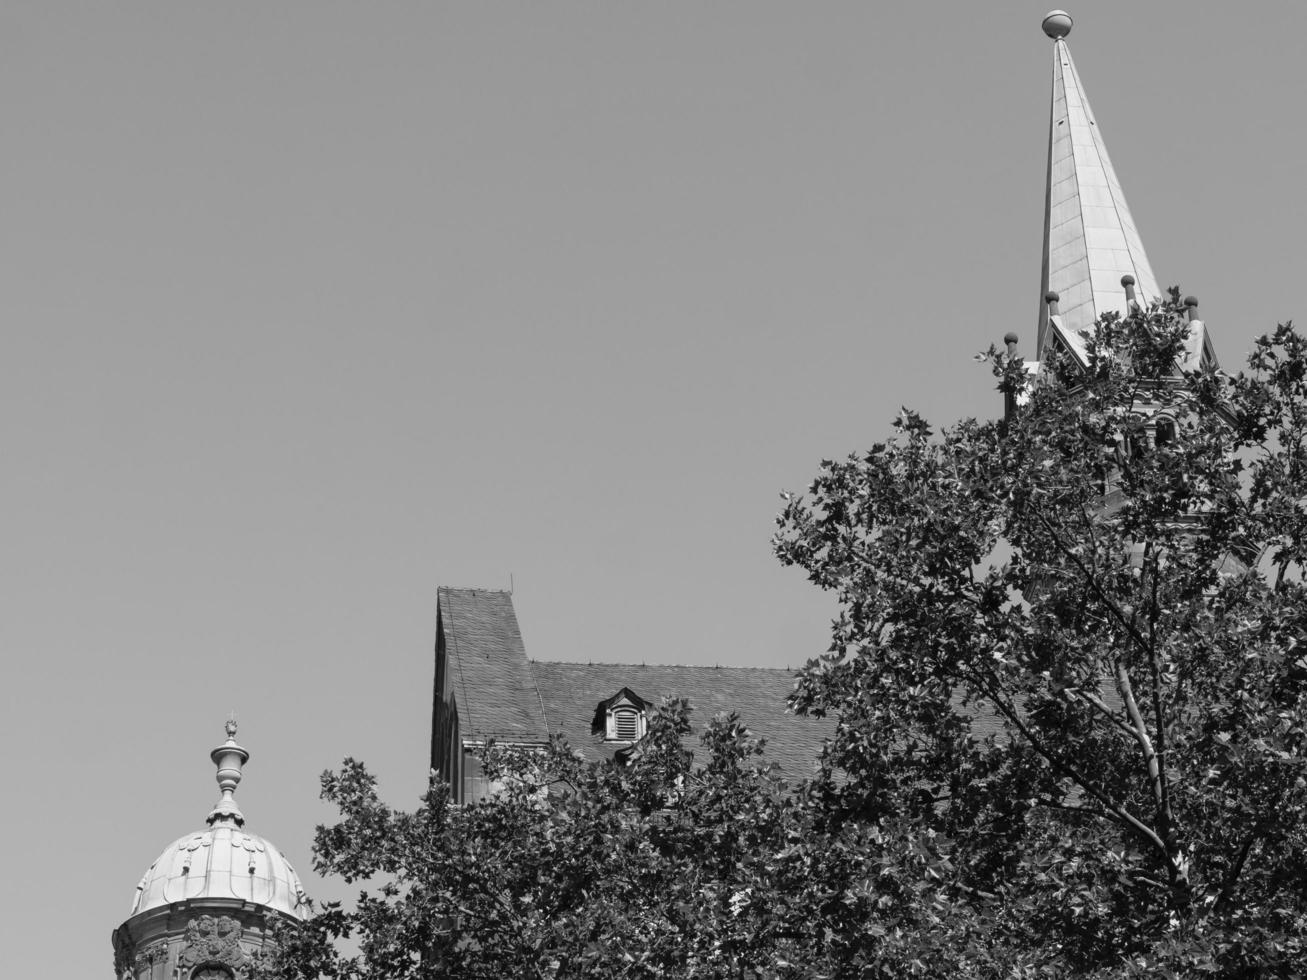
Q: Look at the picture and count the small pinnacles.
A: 4